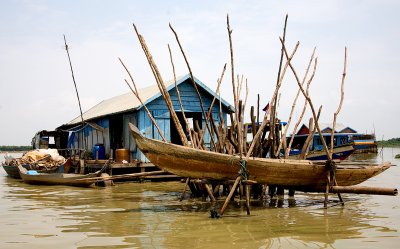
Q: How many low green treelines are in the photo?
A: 2